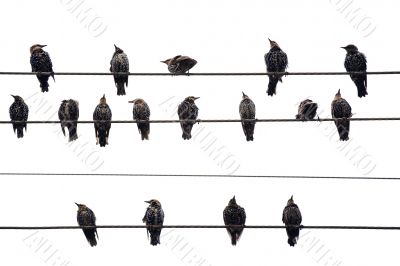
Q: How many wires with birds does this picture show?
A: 3